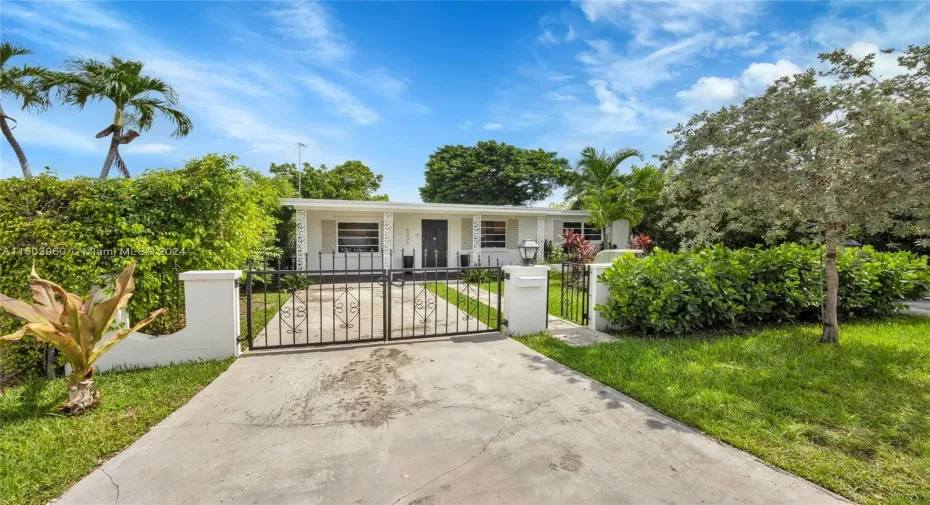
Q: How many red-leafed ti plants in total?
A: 2